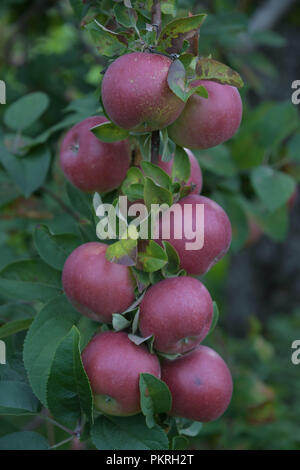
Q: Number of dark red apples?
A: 9